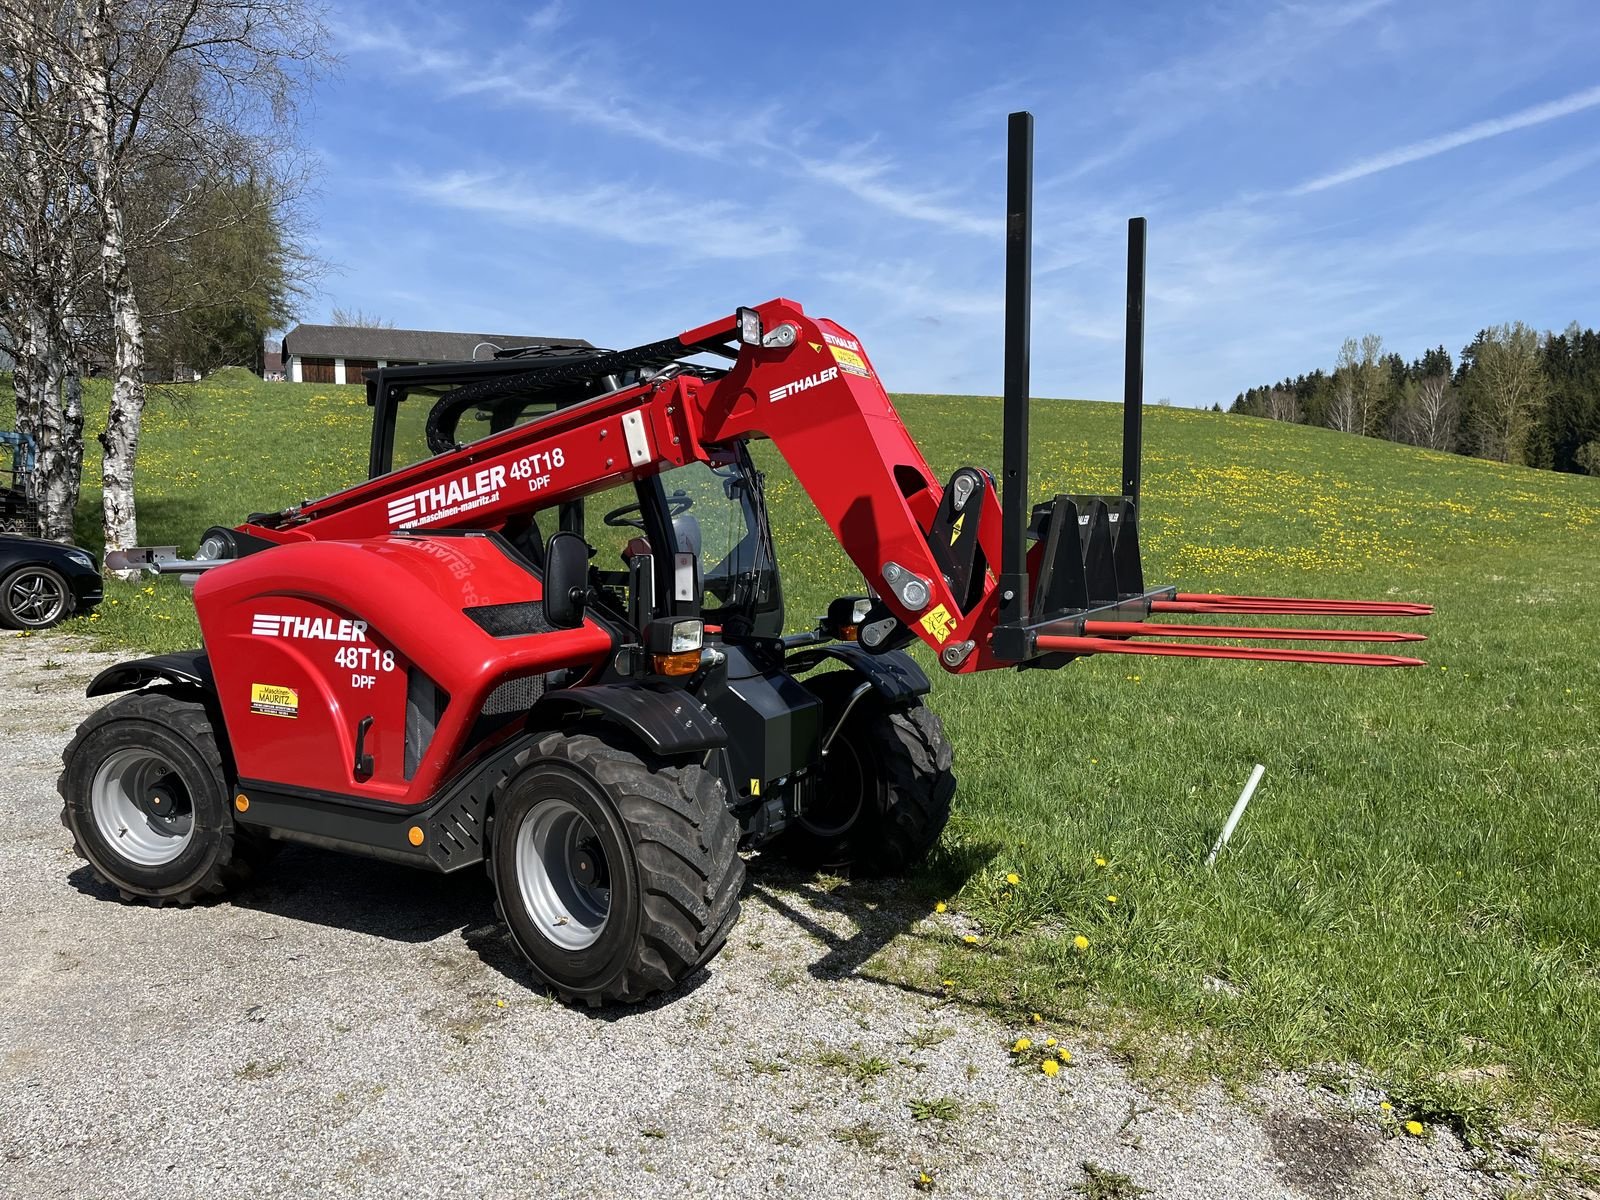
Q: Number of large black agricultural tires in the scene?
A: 3